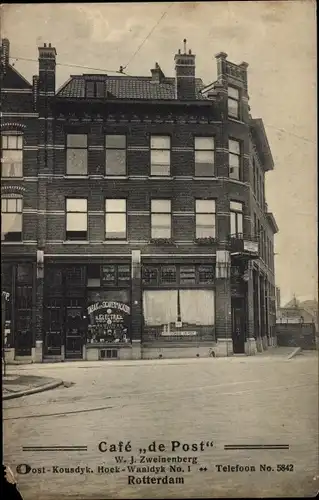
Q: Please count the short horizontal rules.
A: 4